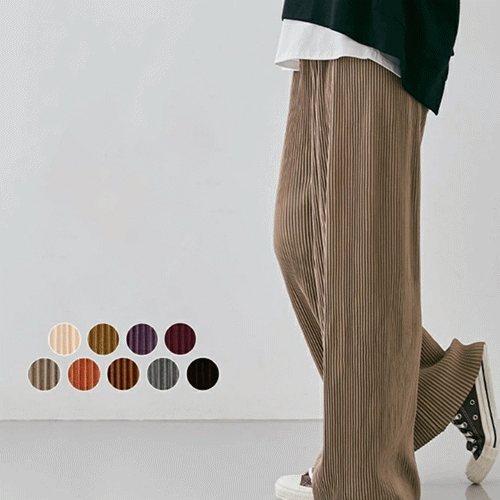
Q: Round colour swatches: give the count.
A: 9